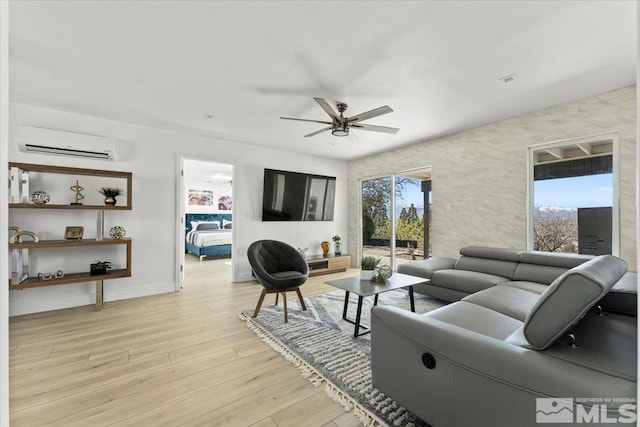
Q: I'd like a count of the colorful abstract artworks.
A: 2